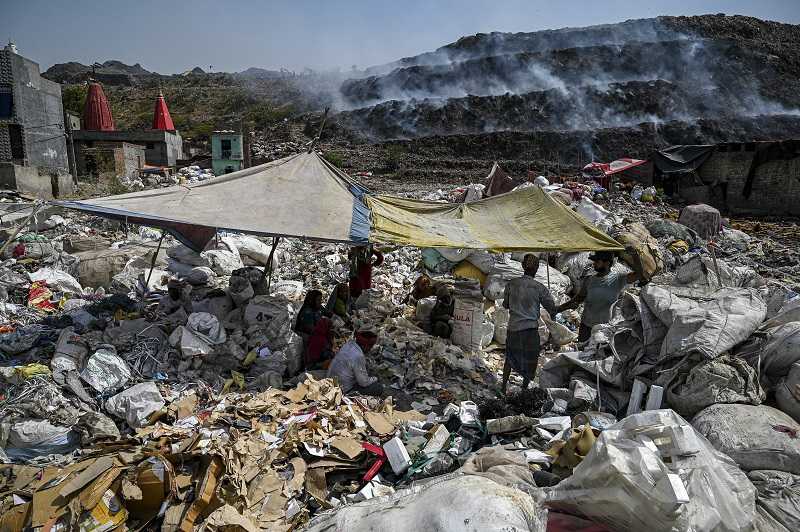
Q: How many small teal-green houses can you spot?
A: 1